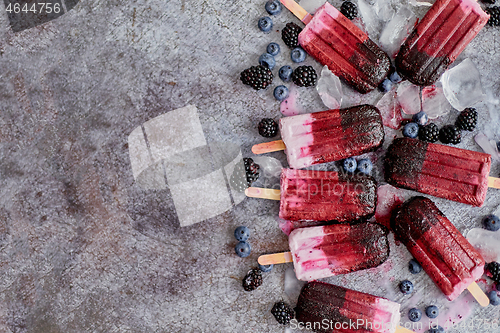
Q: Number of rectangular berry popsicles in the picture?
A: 8